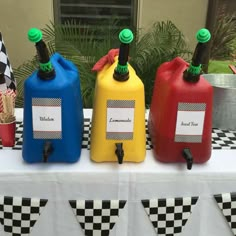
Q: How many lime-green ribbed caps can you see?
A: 3